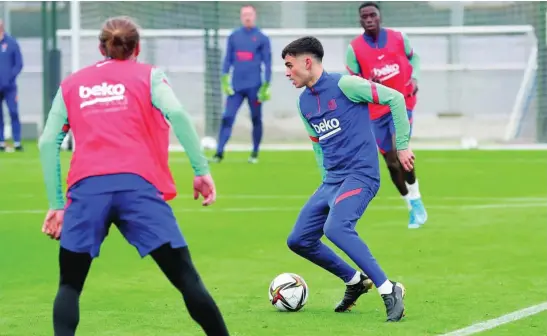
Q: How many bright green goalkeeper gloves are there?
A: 2